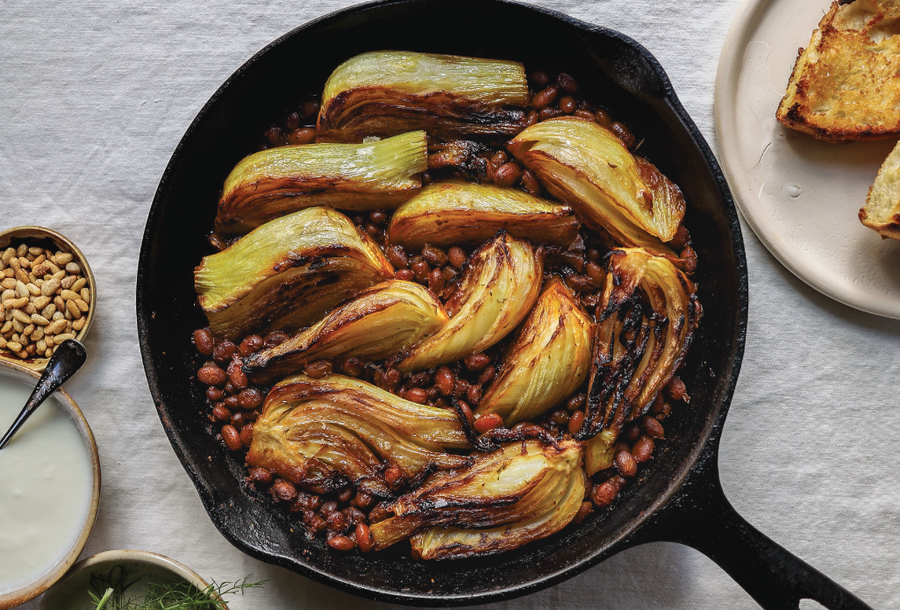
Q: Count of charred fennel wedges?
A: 11